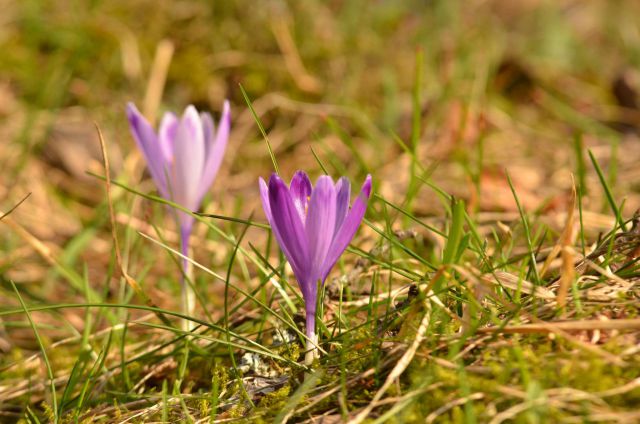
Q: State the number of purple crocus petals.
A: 11